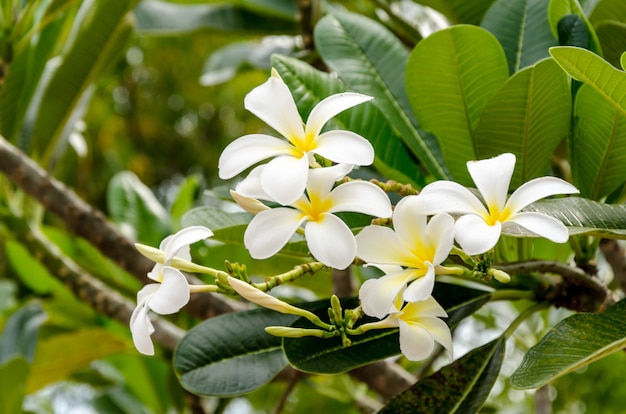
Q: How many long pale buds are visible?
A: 4